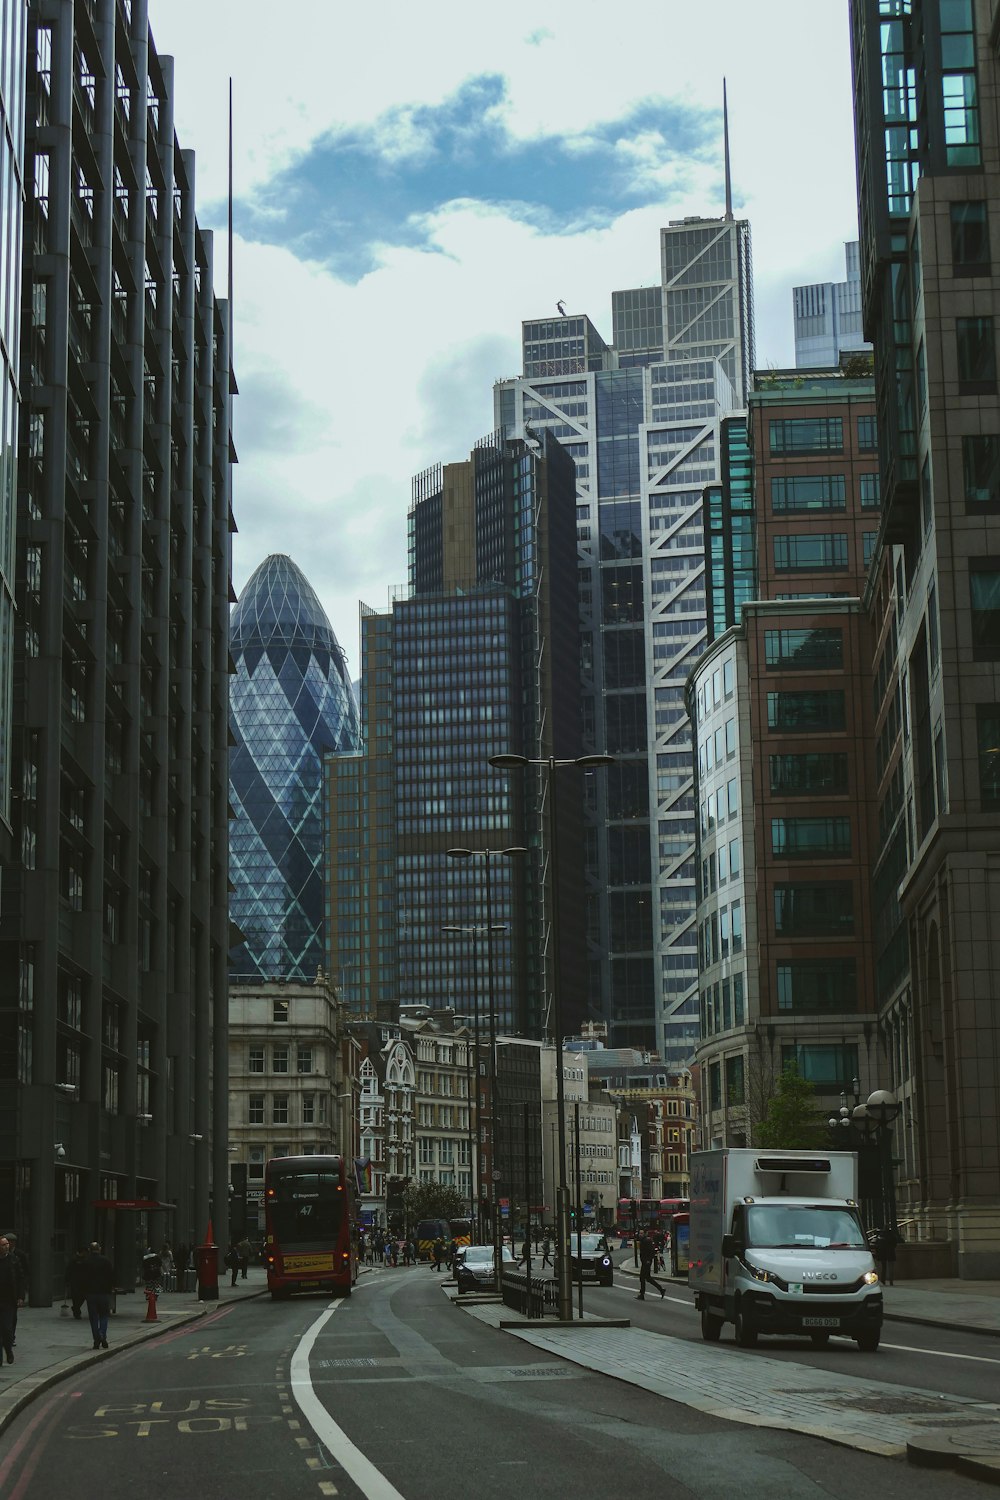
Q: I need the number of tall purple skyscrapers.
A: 0